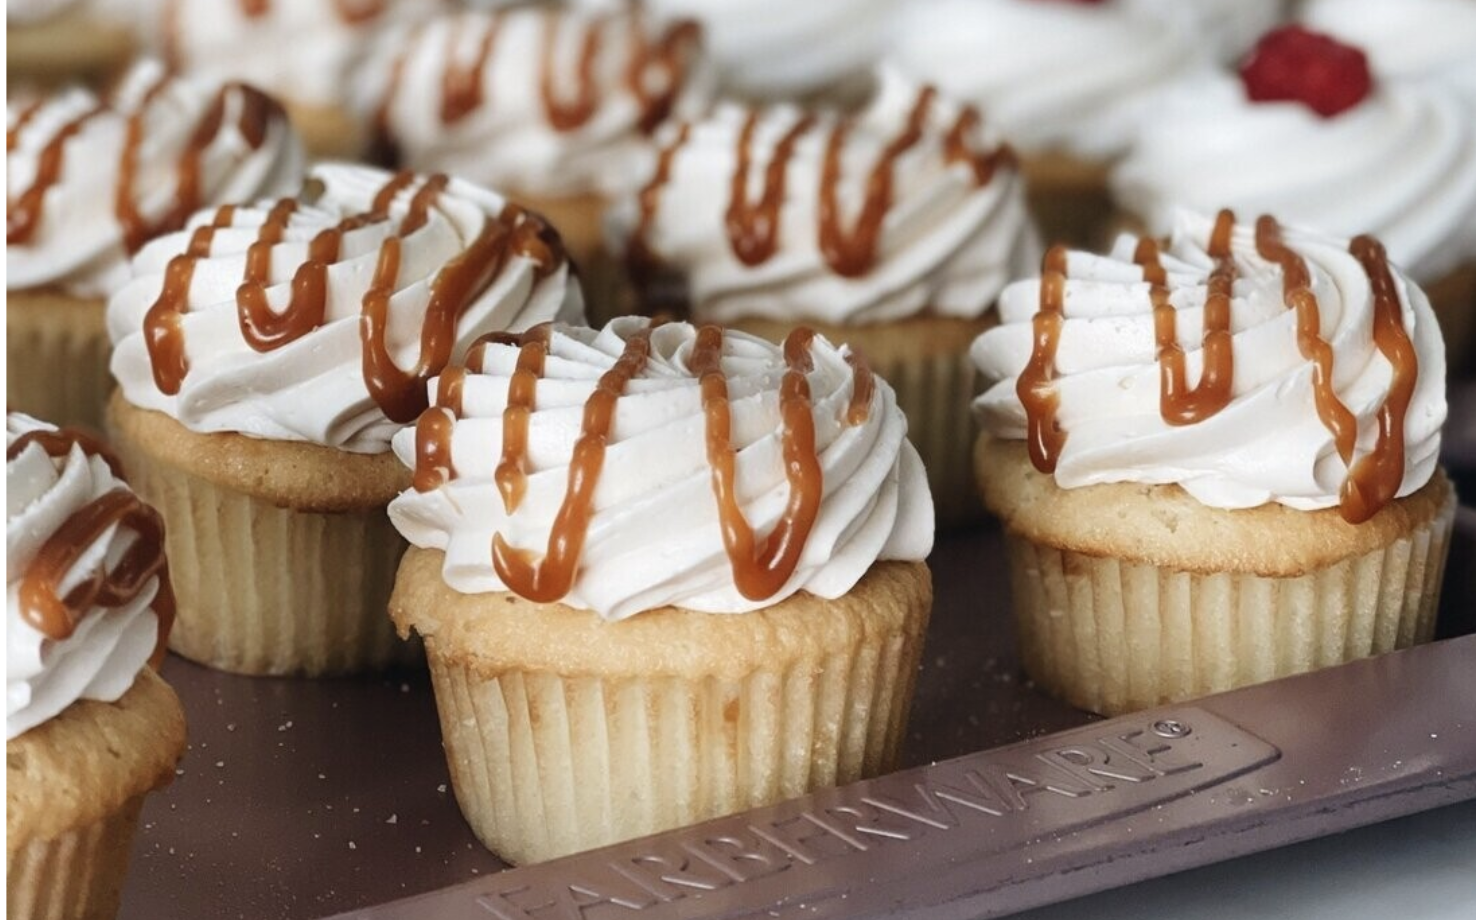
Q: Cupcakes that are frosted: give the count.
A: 13